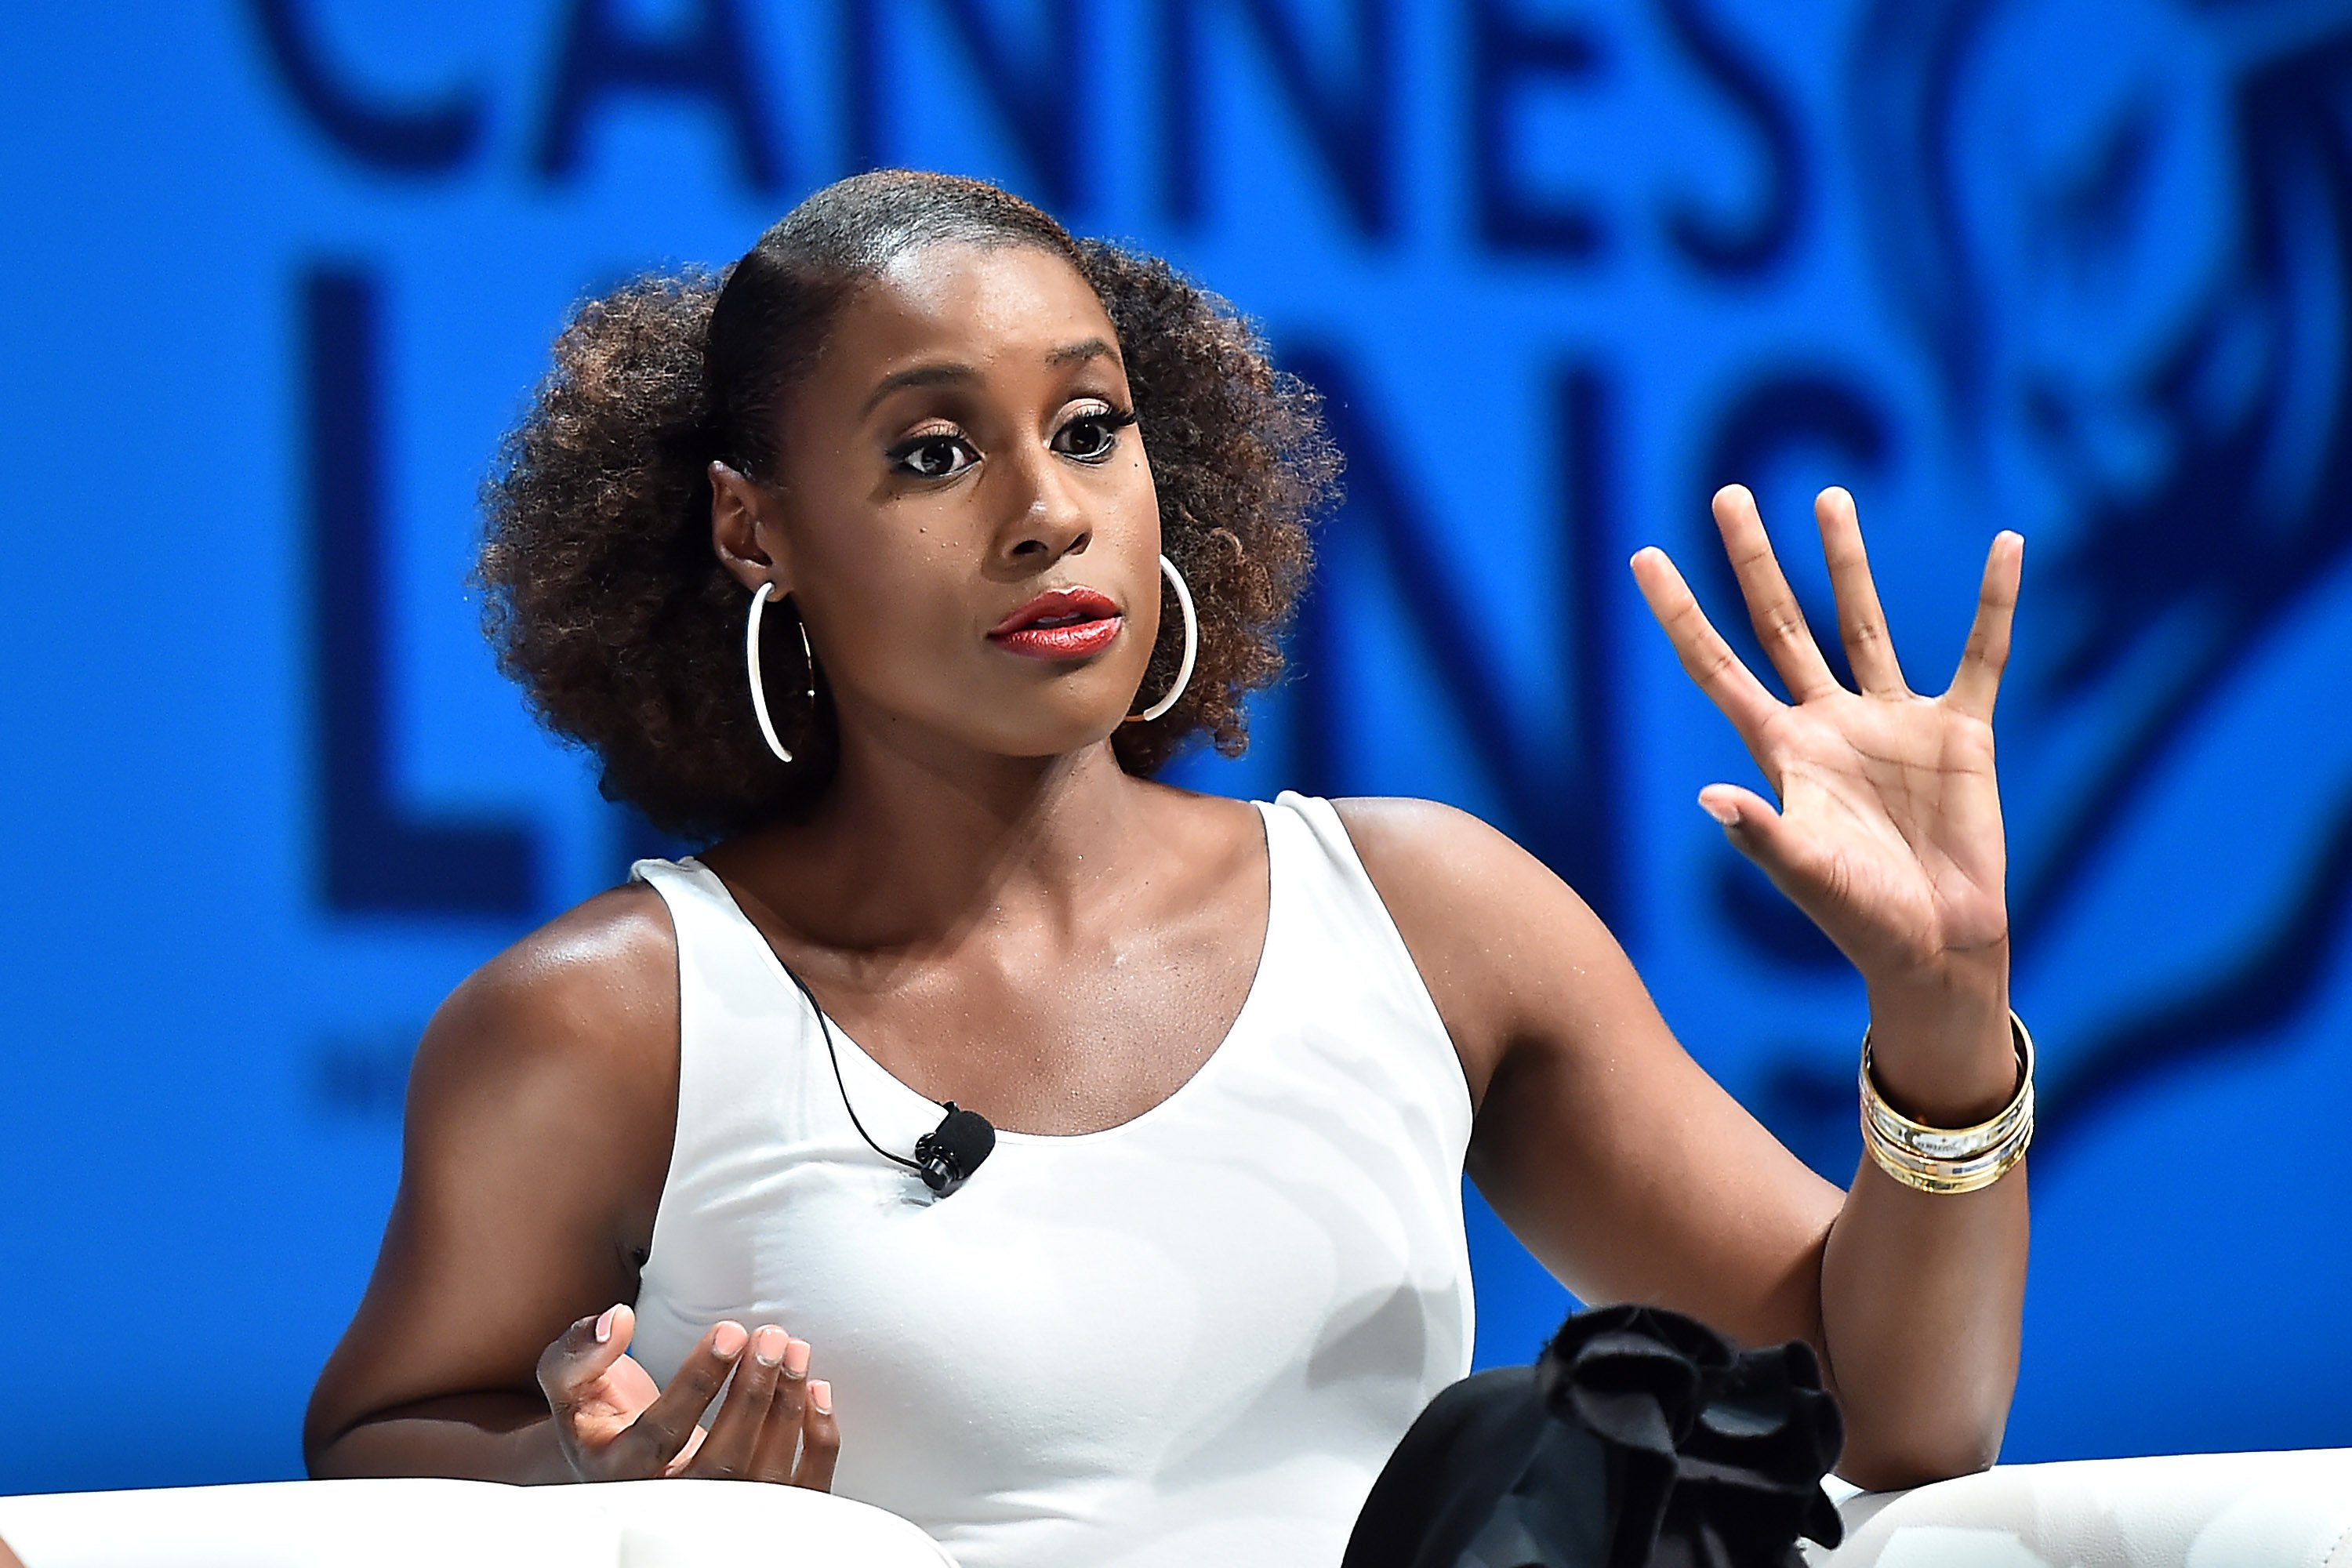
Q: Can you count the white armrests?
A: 2